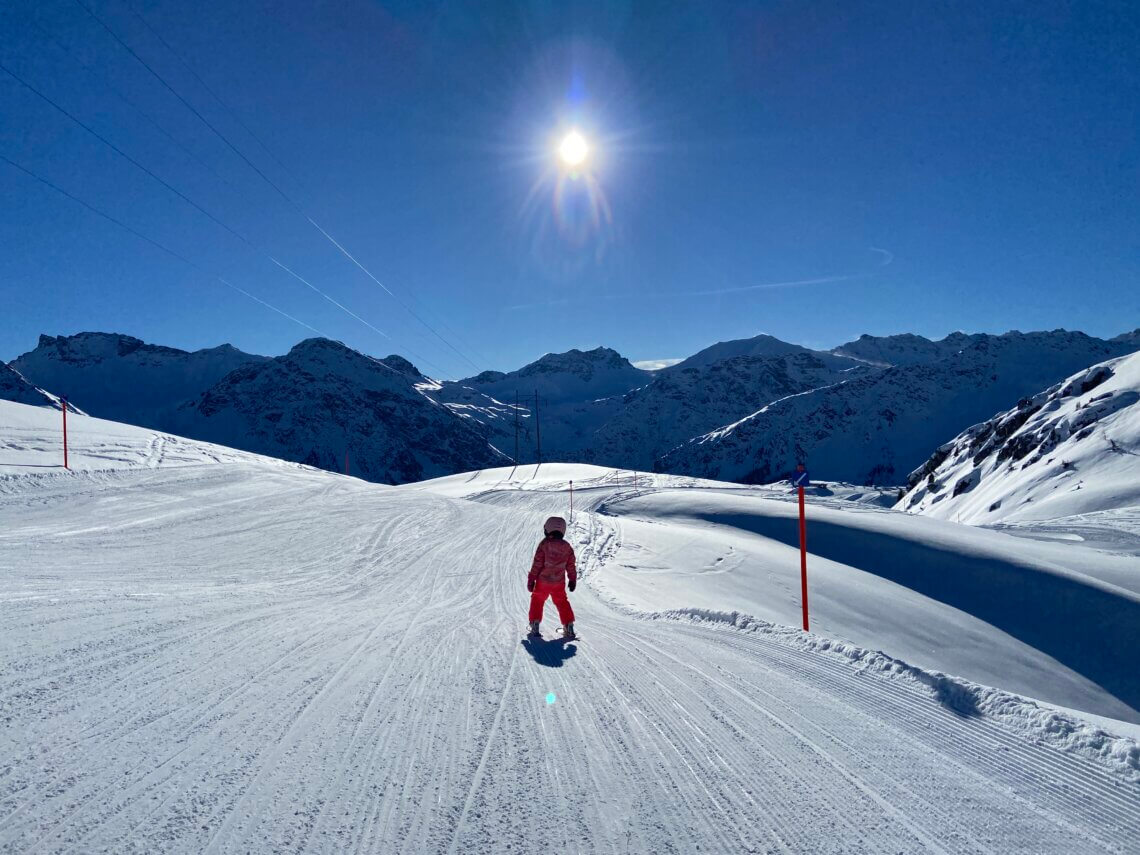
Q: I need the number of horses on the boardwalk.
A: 0